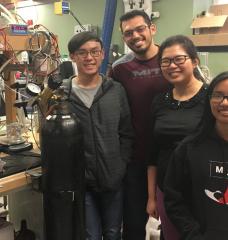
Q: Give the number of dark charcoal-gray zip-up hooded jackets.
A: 1